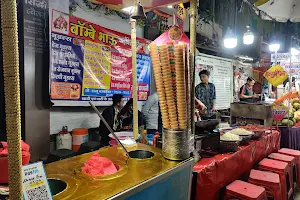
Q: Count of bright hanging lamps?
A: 4